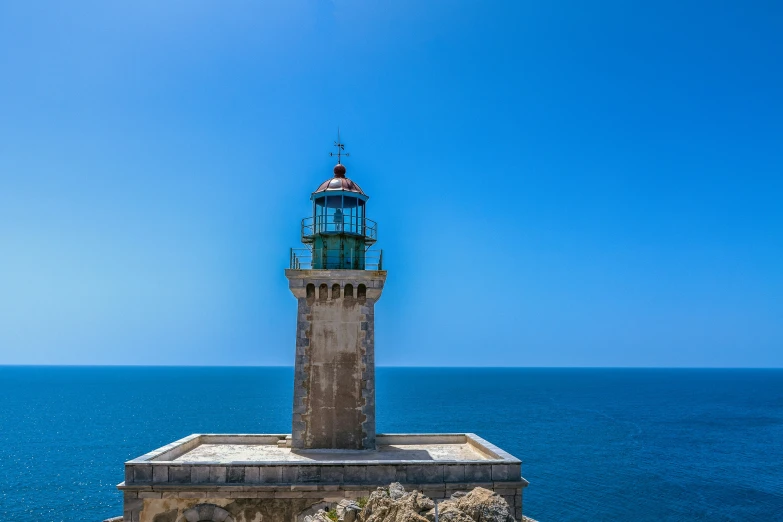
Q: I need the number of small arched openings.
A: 5